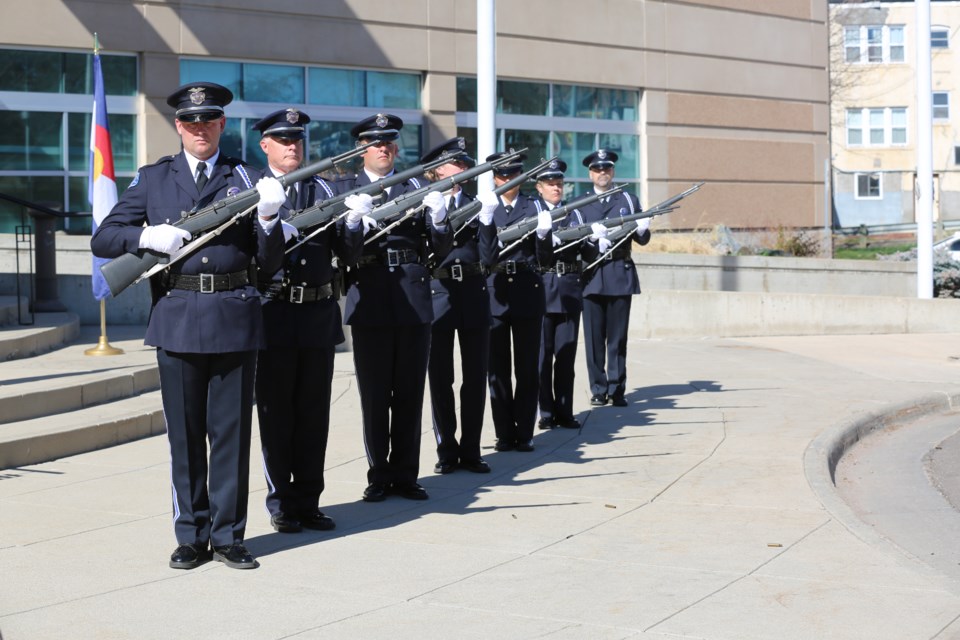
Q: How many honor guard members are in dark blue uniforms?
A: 7